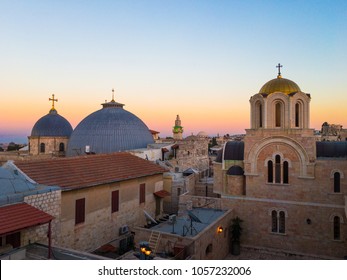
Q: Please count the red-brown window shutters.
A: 3